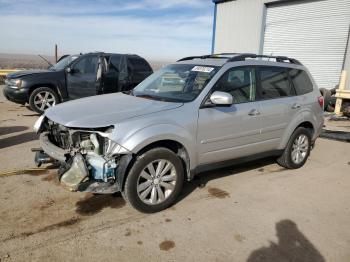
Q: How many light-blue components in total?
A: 1